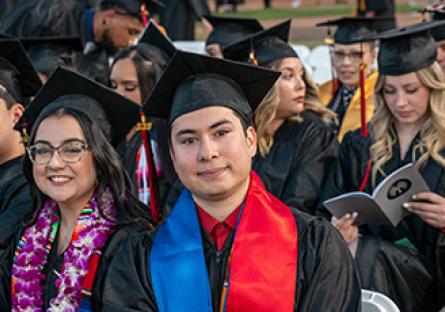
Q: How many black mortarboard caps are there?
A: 11